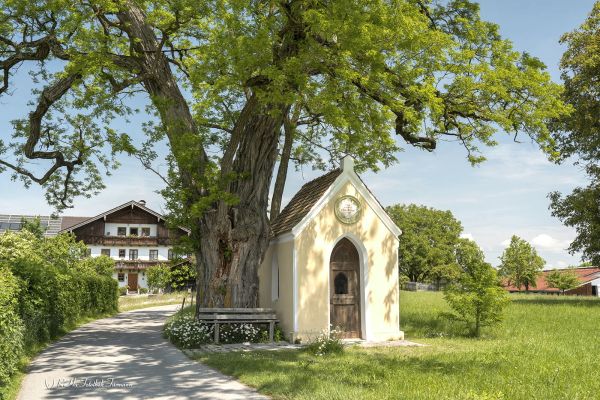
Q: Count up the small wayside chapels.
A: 1